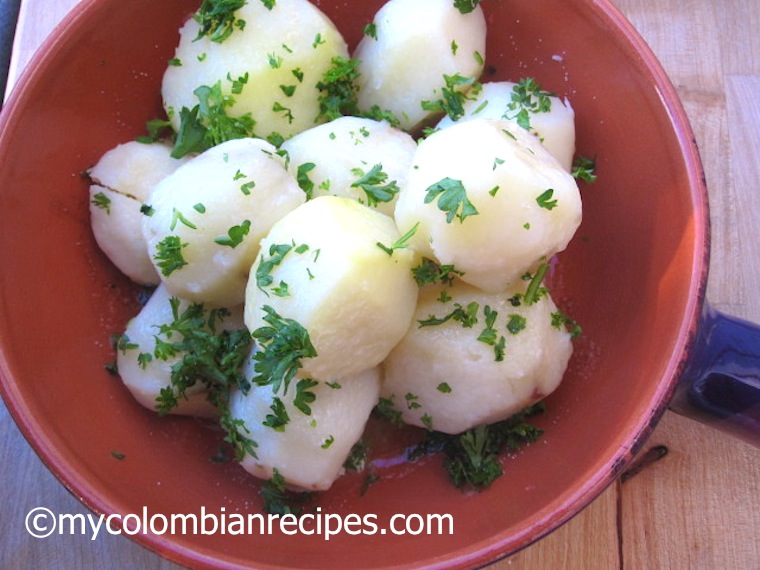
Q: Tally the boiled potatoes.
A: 11